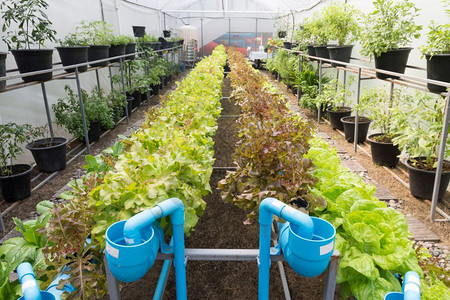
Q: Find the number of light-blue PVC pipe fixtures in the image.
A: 4